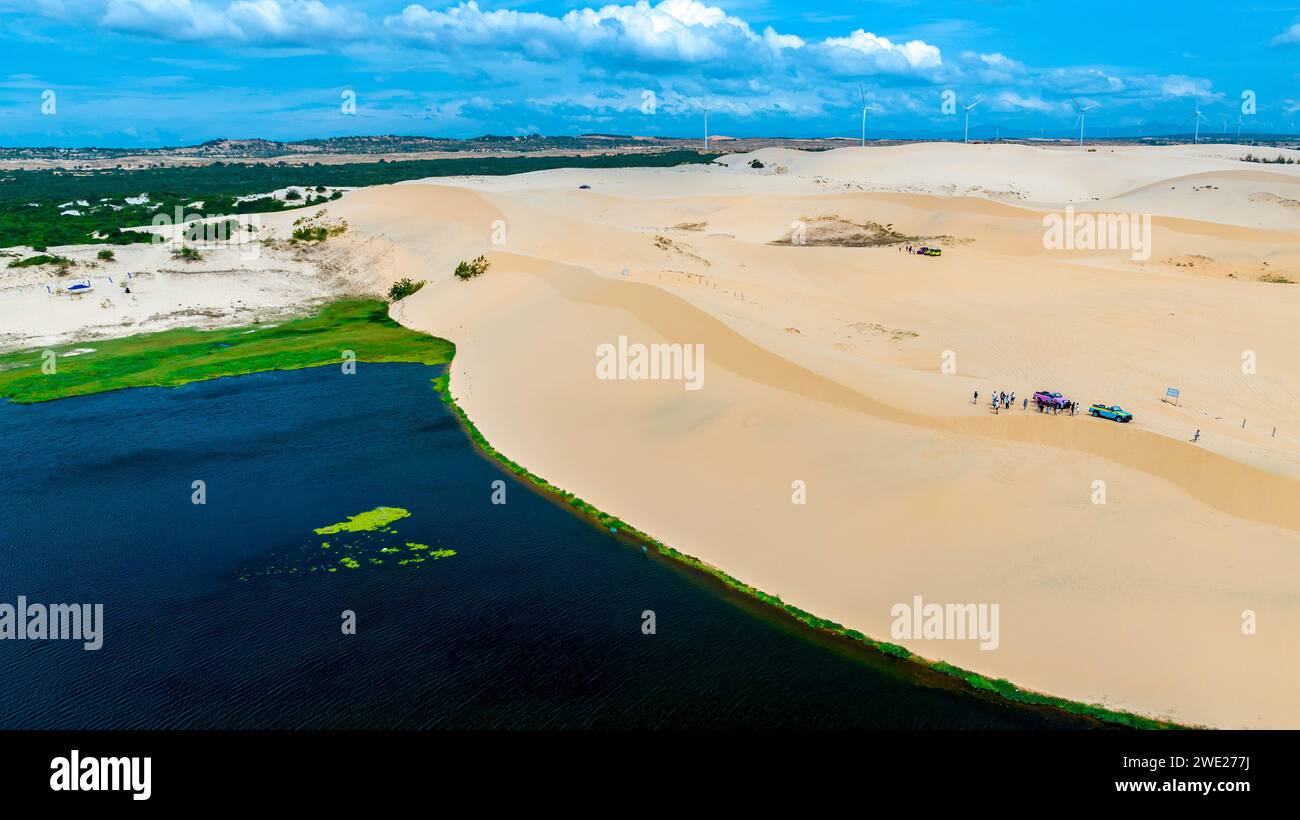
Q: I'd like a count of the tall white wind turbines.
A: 5